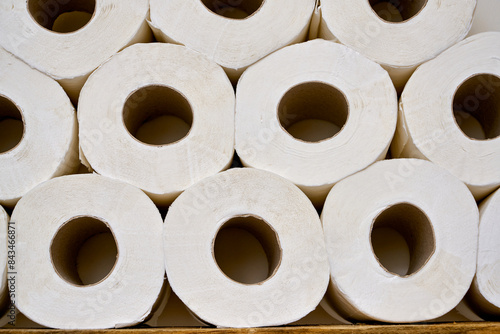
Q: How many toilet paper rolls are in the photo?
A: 12